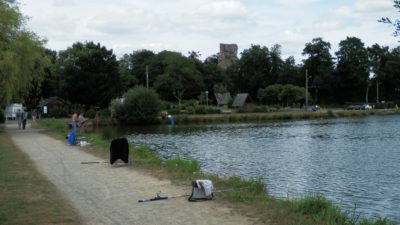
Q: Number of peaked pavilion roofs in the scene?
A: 2